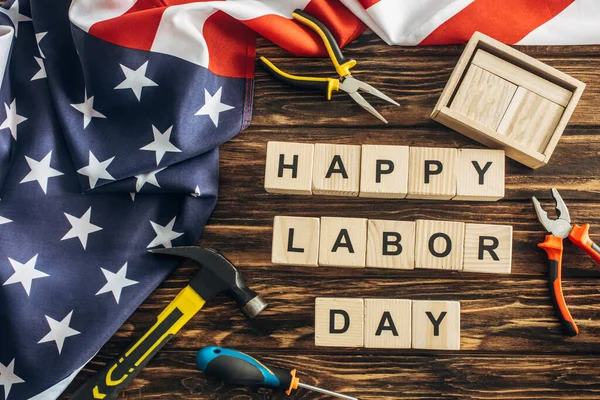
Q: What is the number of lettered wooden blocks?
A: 13